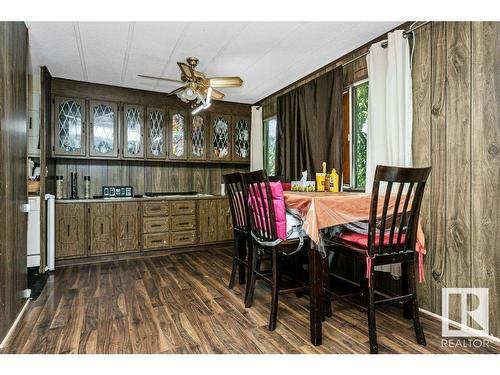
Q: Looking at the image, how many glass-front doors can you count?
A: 8